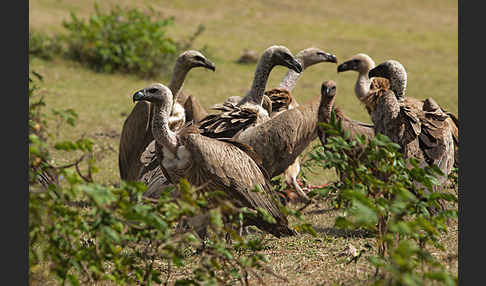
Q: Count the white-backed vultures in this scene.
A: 7